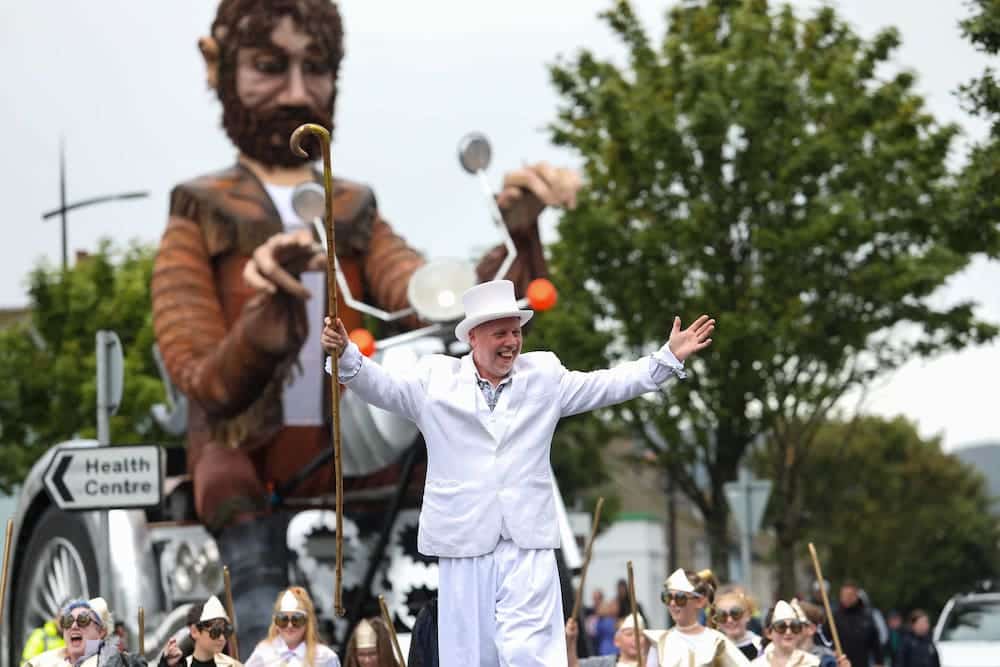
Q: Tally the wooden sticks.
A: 8